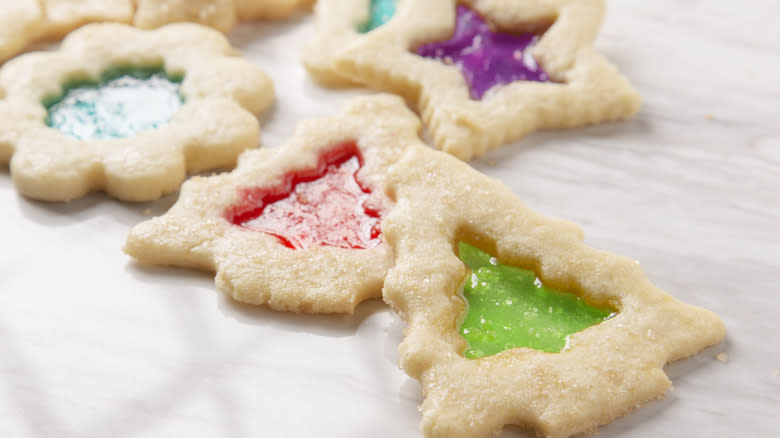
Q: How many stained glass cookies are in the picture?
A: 5